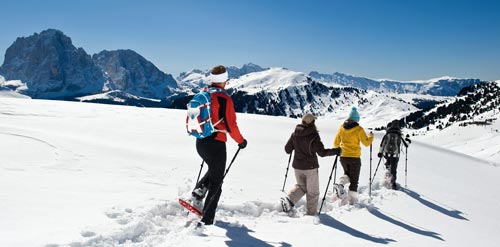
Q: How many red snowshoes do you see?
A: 1